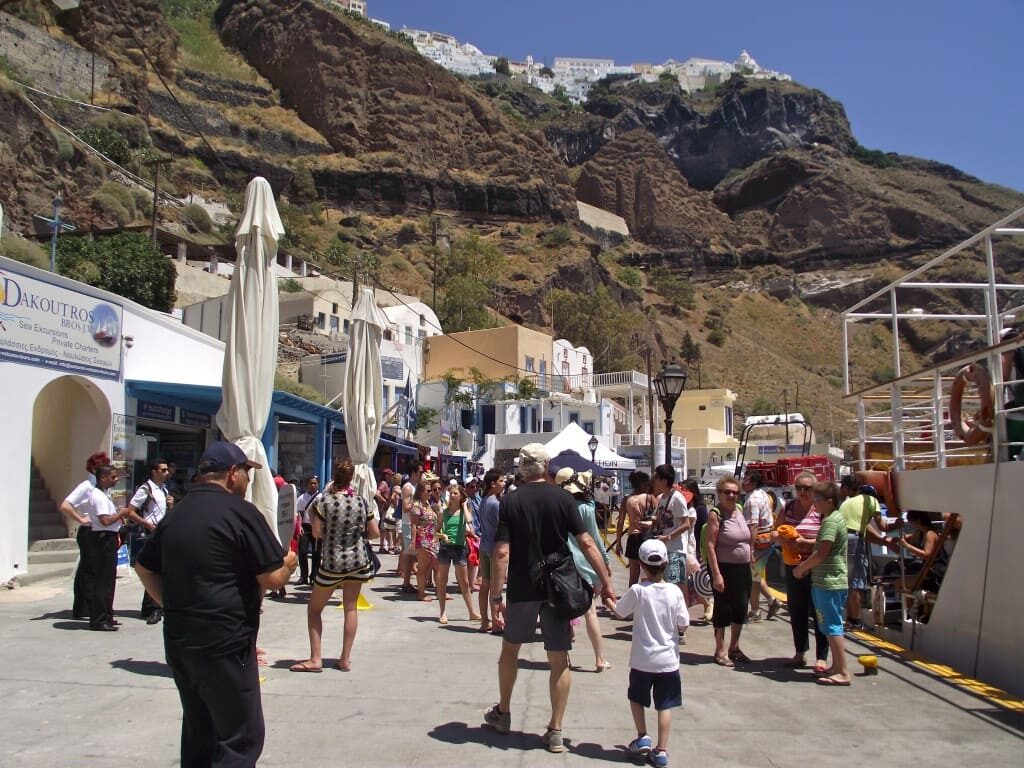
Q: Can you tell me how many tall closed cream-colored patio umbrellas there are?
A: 2